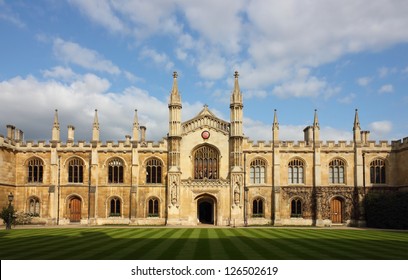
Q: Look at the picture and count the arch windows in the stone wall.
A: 14